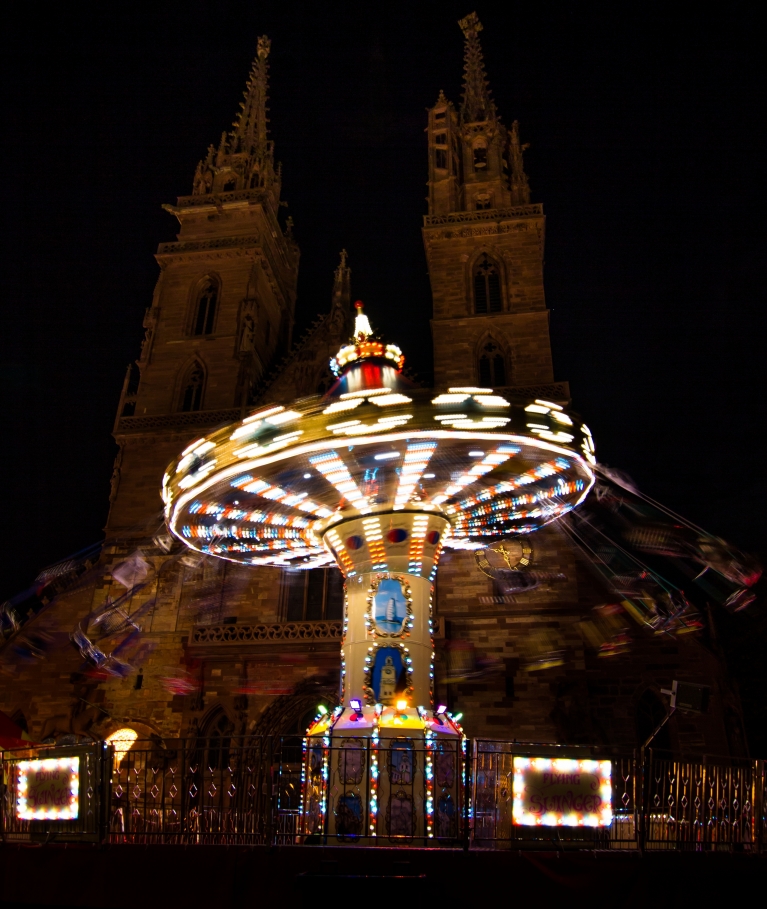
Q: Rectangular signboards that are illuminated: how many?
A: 2